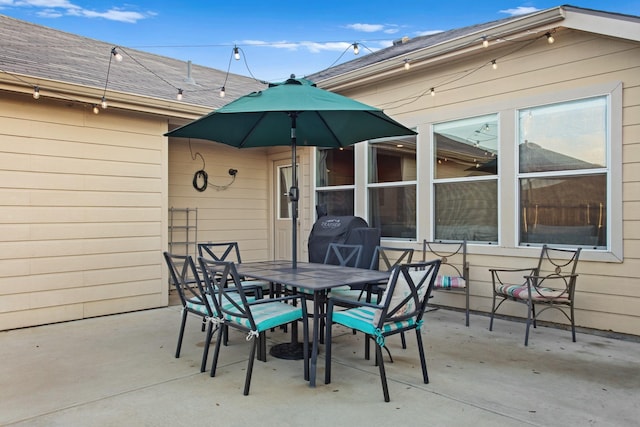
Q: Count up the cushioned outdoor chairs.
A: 8